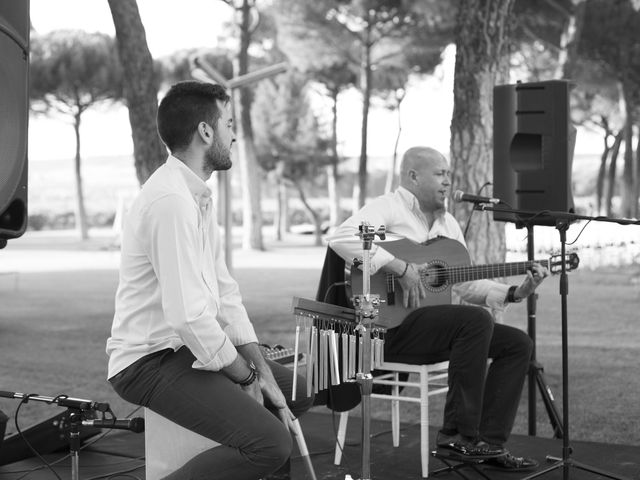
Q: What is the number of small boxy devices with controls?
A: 1